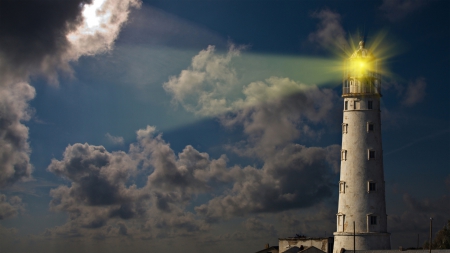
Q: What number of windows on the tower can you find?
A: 11